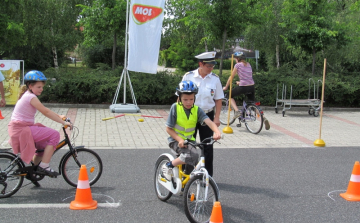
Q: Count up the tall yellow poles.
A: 2